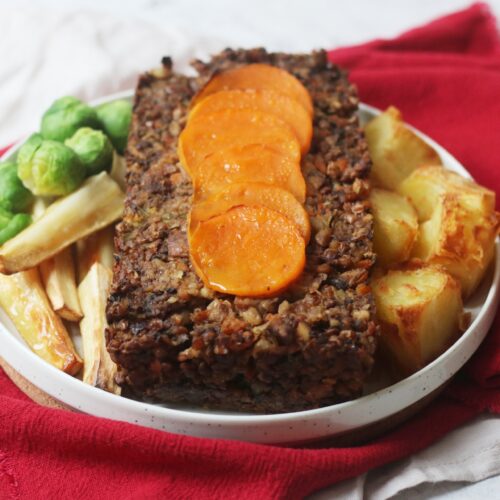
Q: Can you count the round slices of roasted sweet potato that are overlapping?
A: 6